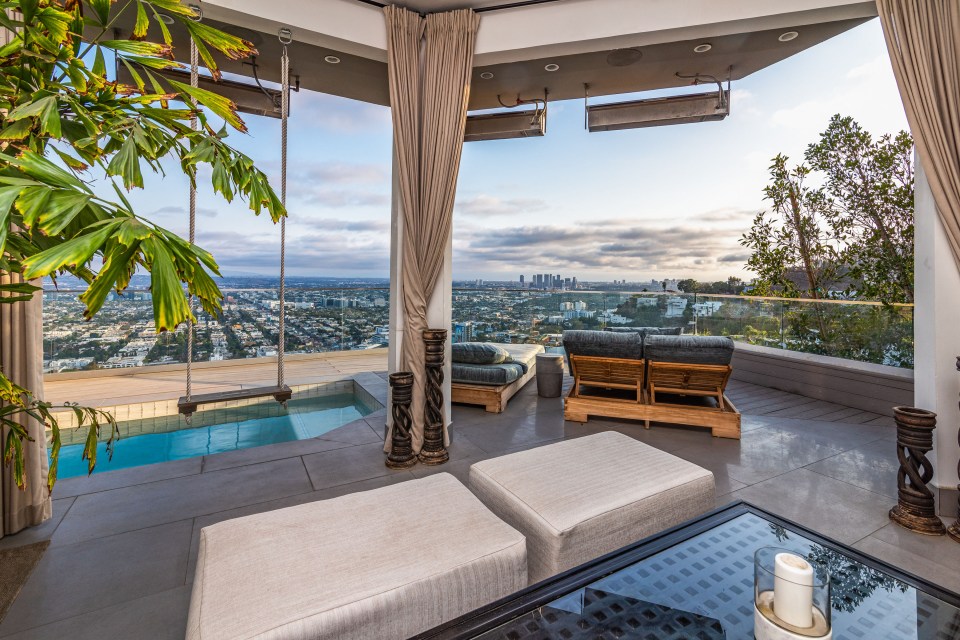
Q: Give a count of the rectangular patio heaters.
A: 3